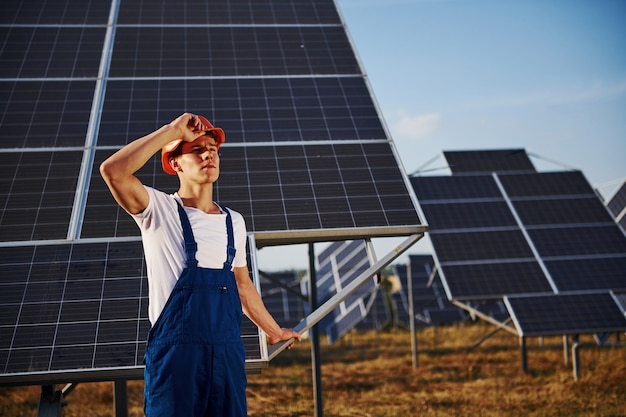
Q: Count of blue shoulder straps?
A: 2